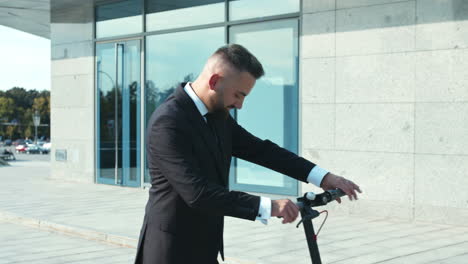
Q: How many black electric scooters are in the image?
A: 1